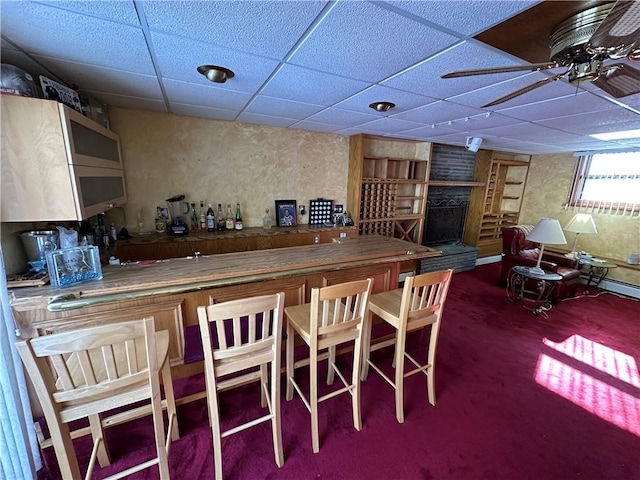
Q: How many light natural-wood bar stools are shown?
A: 4